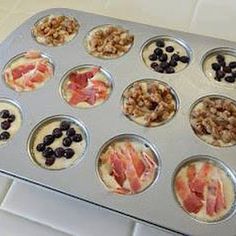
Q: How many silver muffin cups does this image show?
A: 12